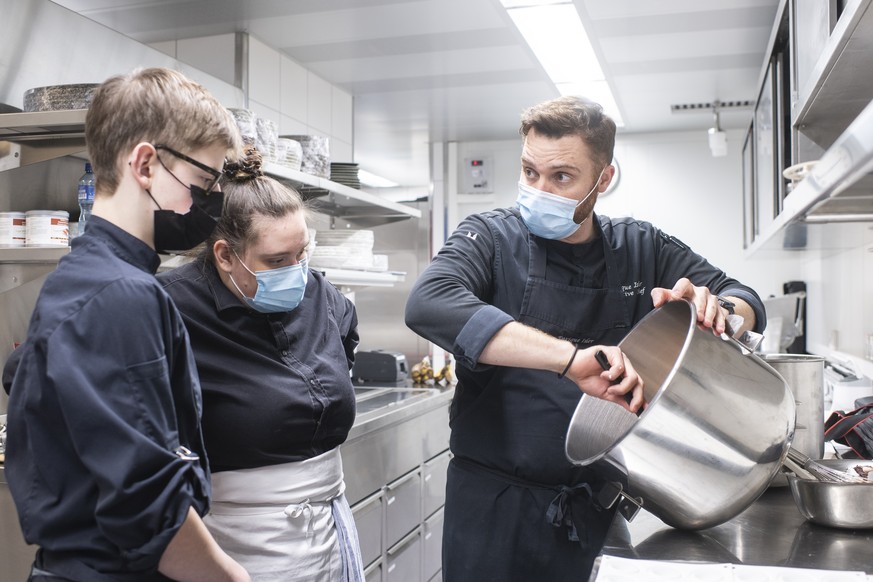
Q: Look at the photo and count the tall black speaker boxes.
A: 0